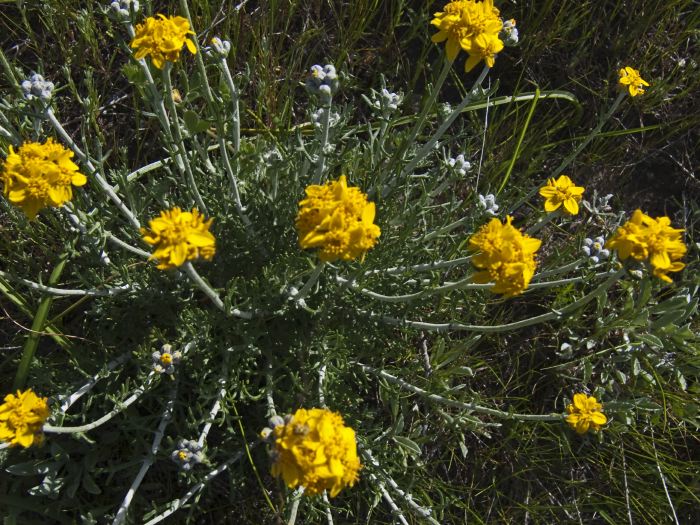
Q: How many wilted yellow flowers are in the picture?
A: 0